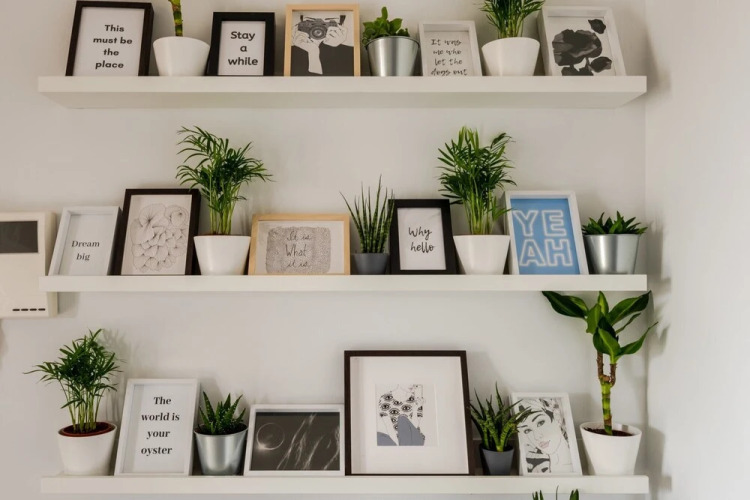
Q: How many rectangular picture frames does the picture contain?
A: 14